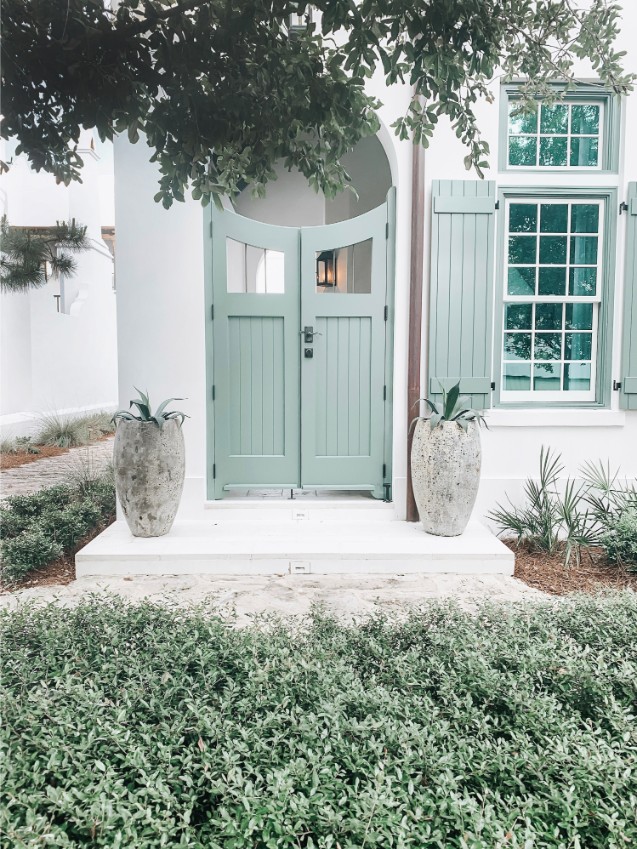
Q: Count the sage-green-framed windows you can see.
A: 2